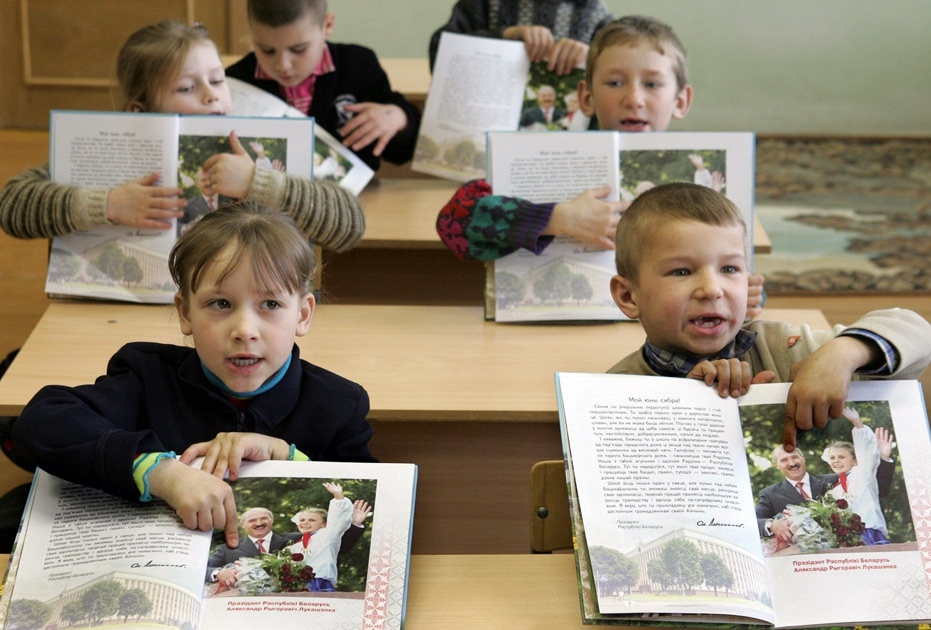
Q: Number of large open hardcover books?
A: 6